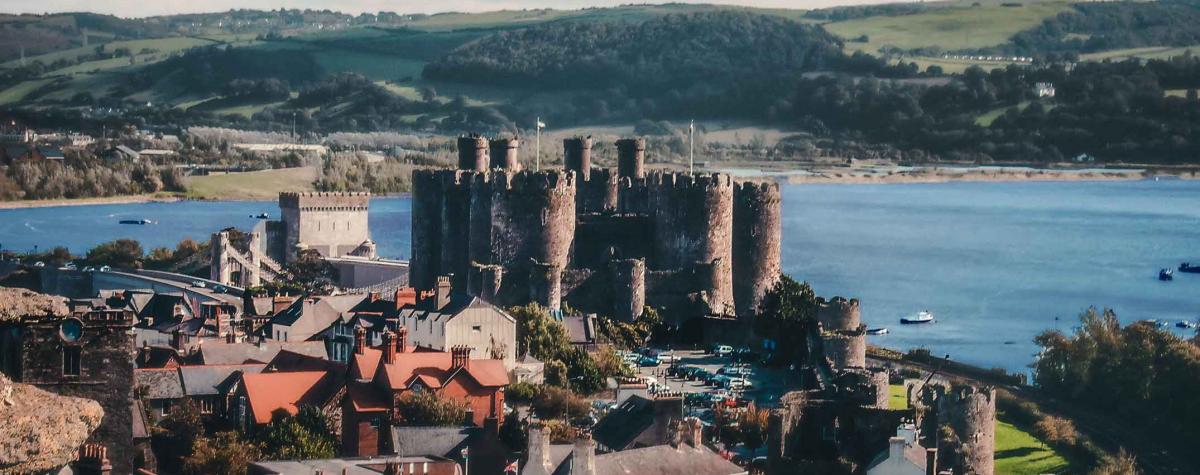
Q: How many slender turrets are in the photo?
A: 4